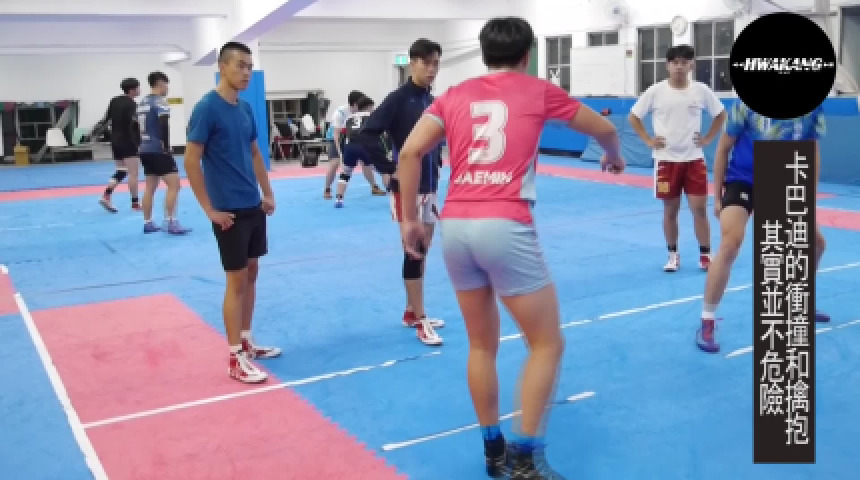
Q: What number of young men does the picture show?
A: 9